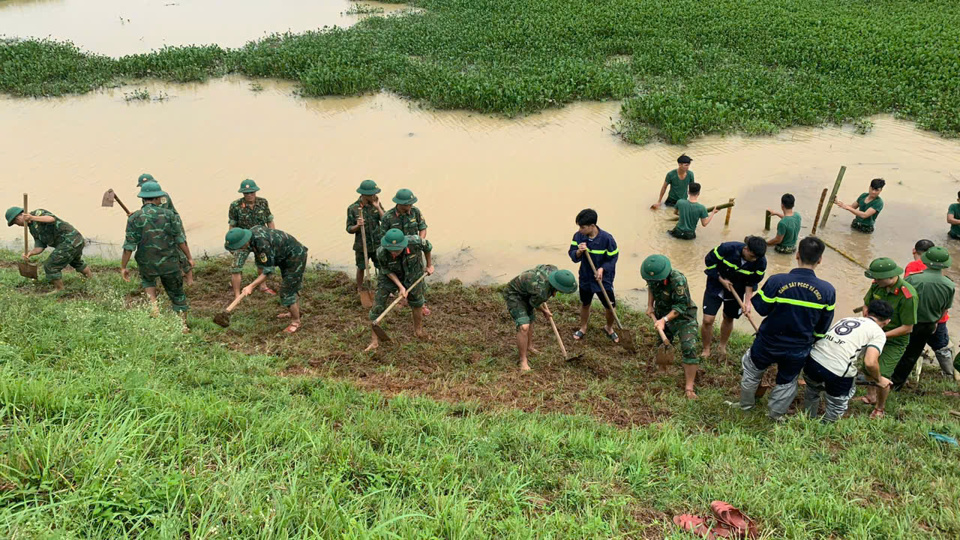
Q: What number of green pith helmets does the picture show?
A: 12